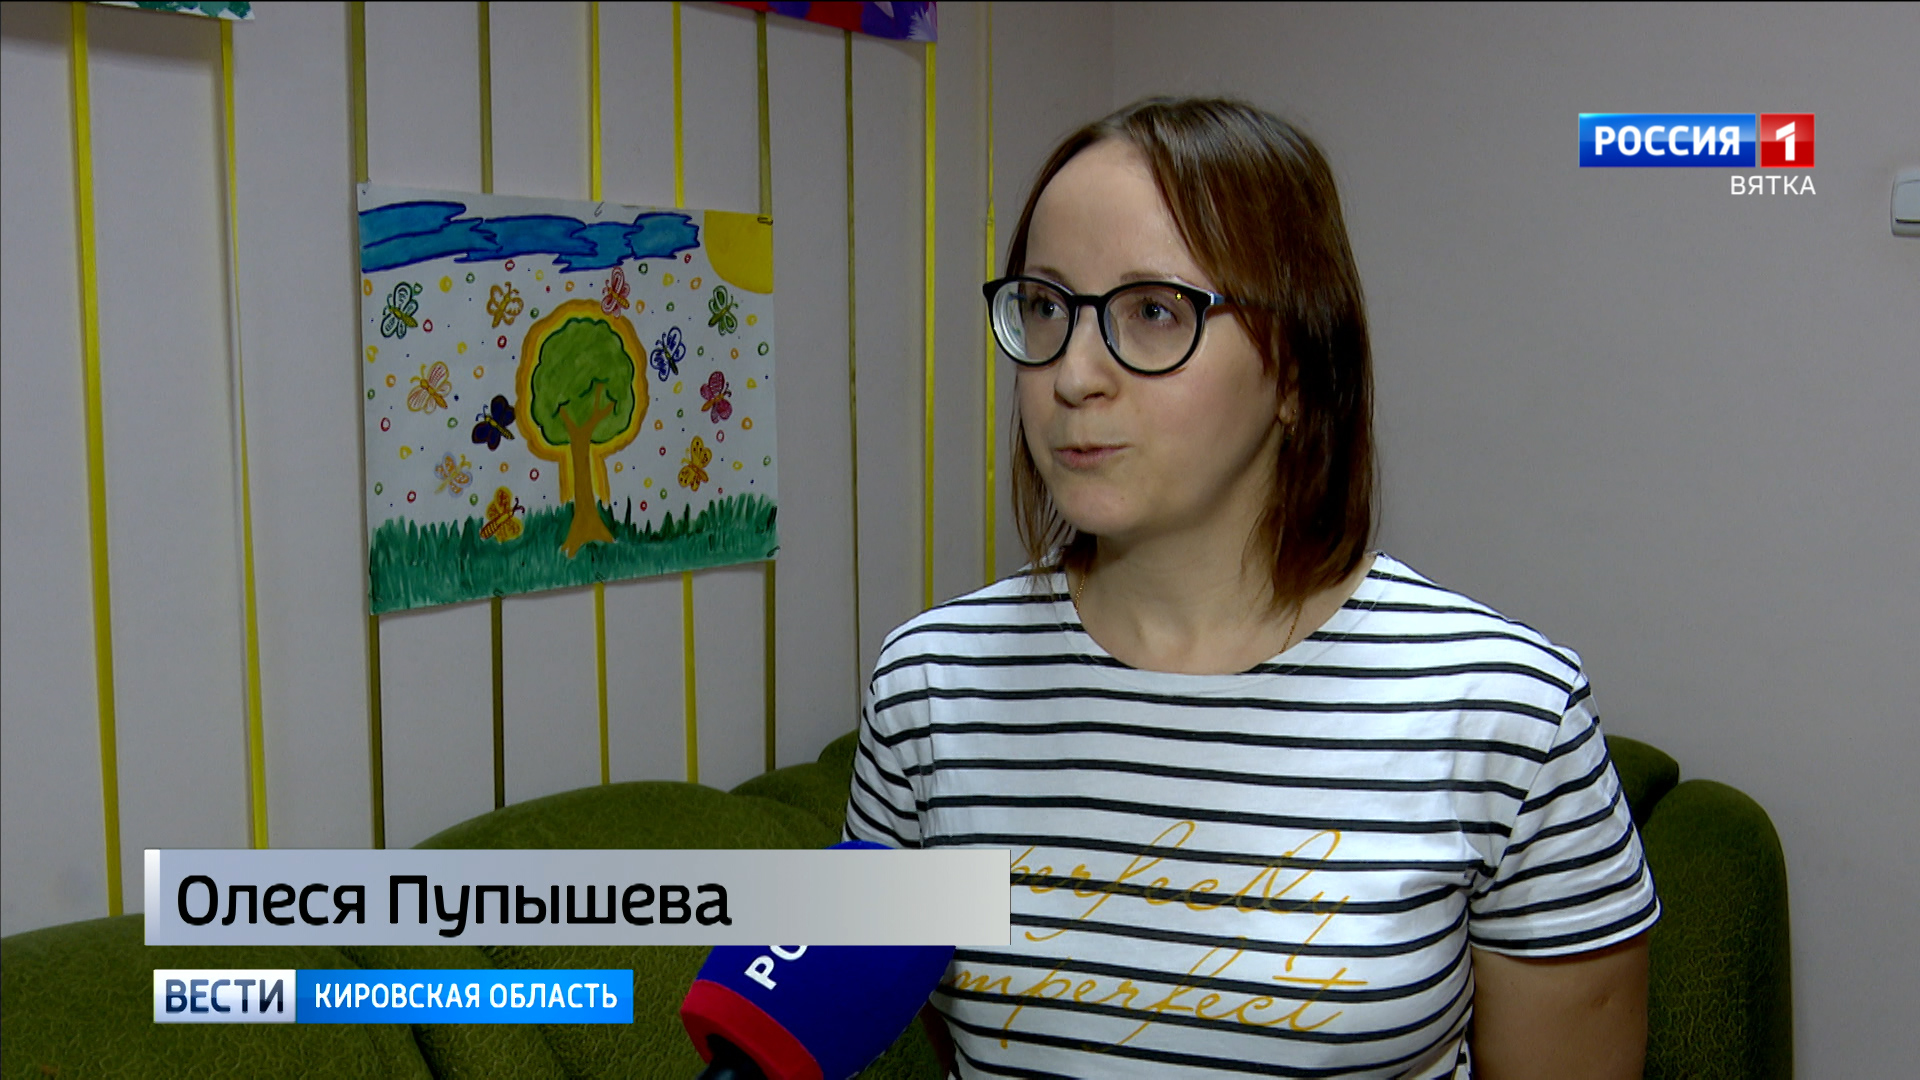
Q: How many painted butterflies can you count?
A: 11